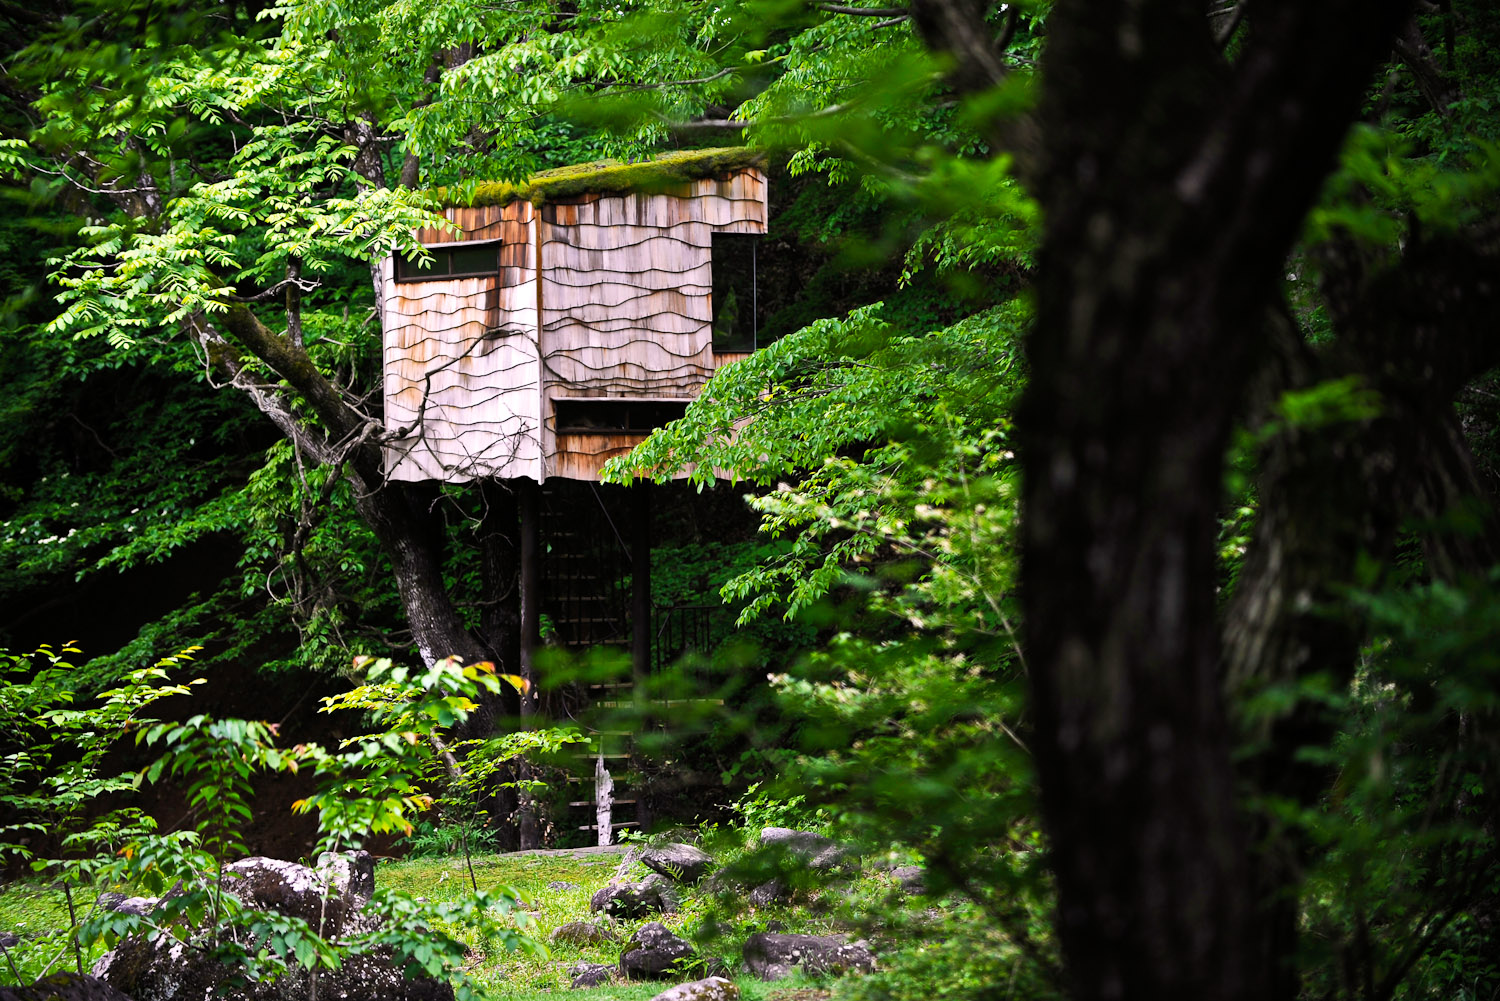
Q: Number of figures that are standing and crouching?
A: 0